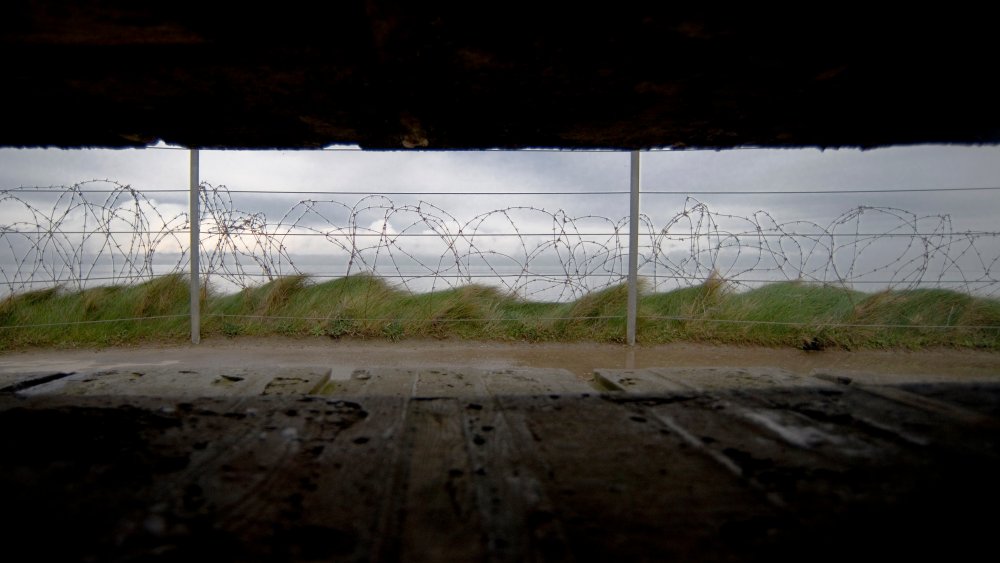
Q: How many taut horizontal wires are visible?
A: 5